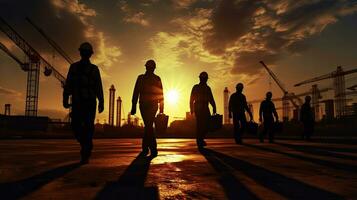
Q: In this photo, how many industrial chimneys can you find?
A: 3